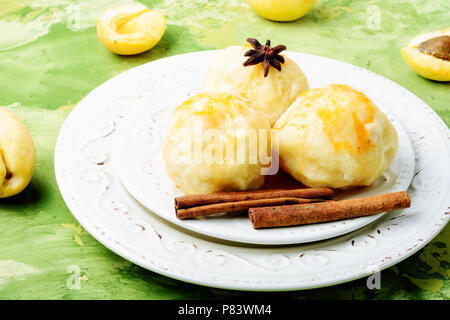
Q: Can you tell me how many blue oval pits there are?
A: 0